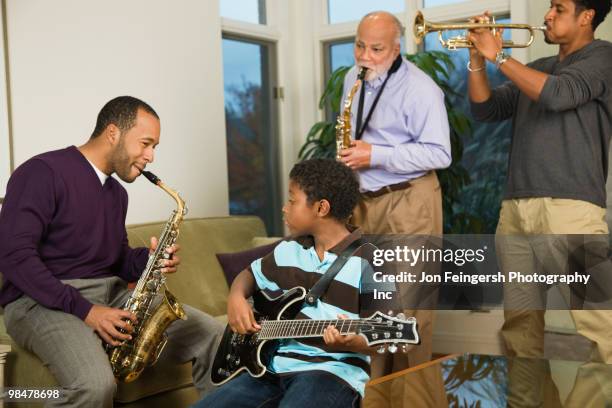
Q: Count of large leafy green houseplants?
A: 1